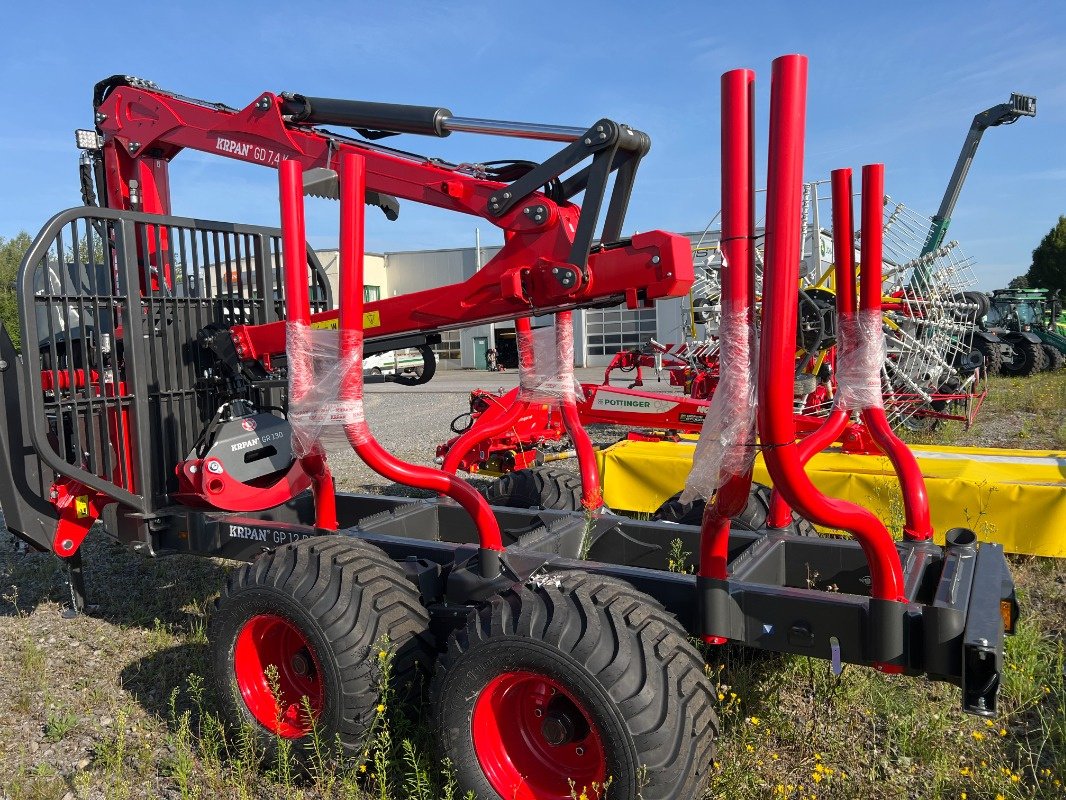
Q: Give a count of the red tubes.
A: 8